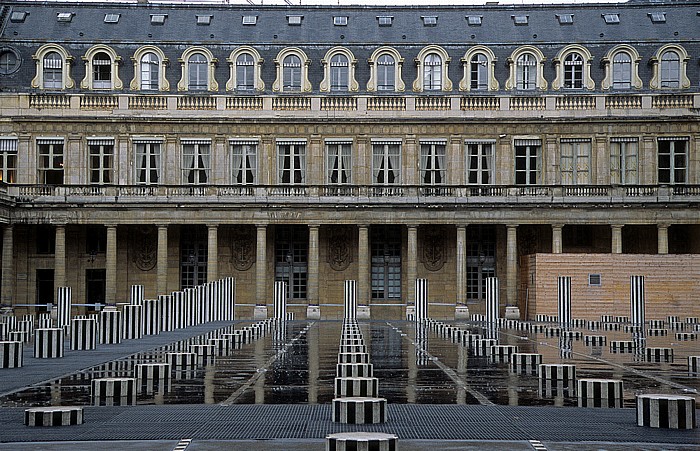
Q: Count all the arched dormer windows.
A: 14